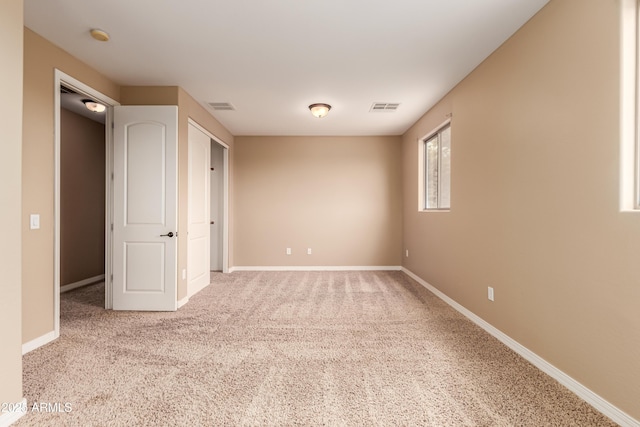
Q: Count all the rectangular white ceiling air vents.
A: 2